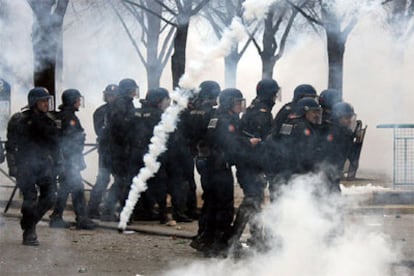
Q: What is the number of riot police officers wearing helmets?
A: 12